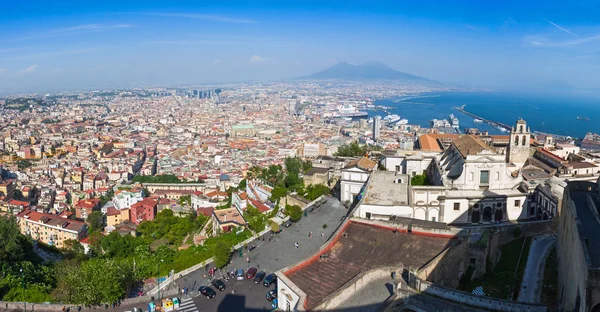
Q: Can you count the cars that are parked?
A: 8